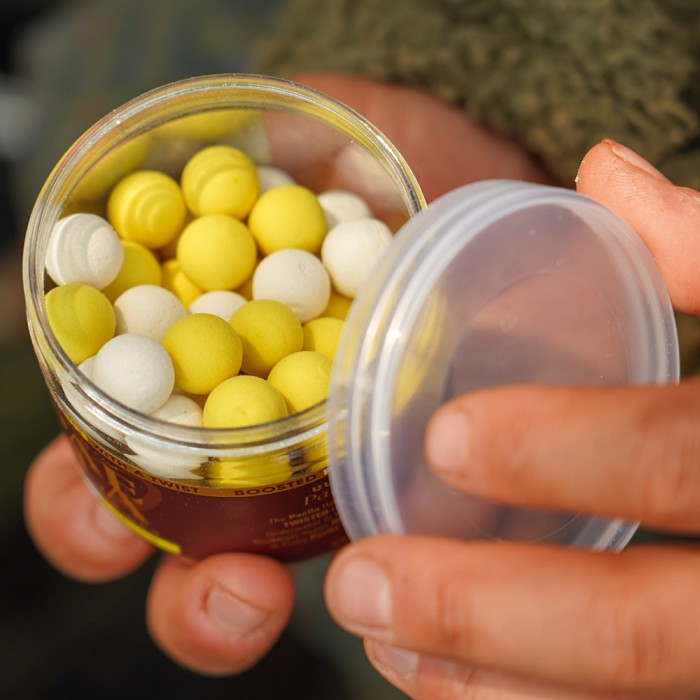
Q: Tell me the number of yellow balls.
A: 13